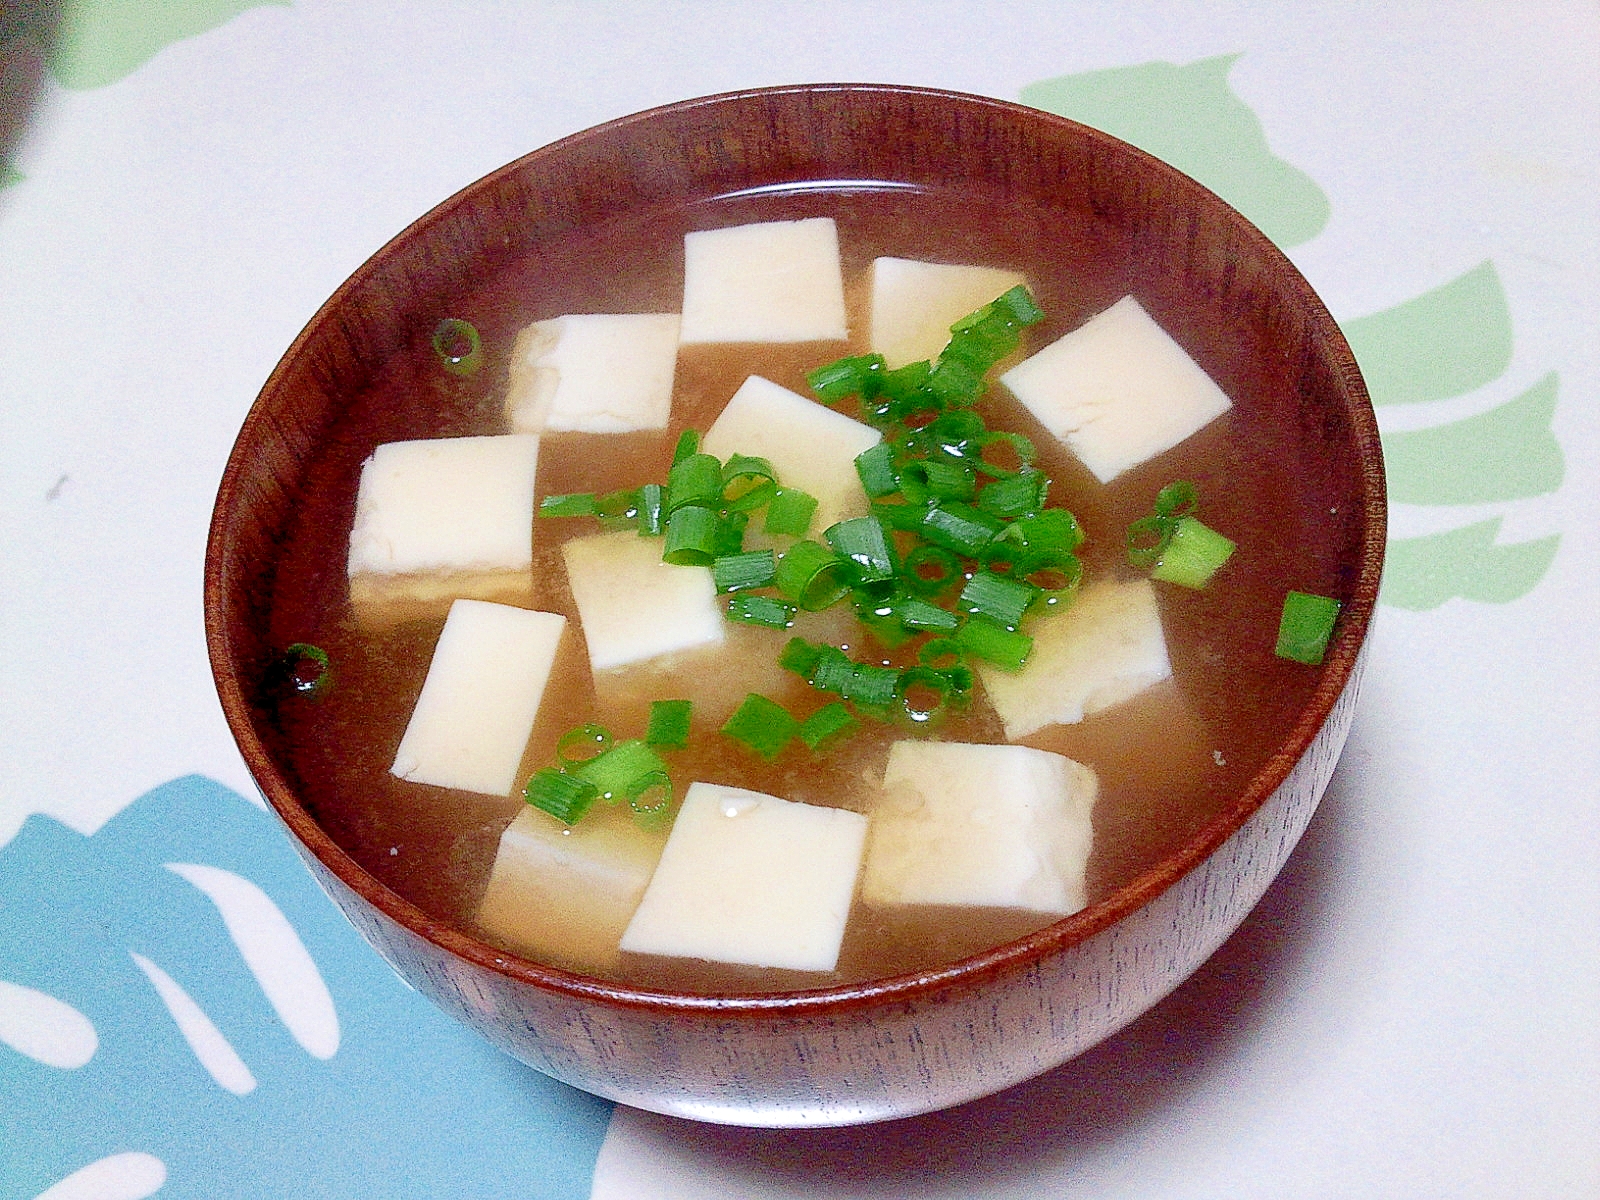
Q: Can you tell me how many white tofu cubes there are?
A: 12